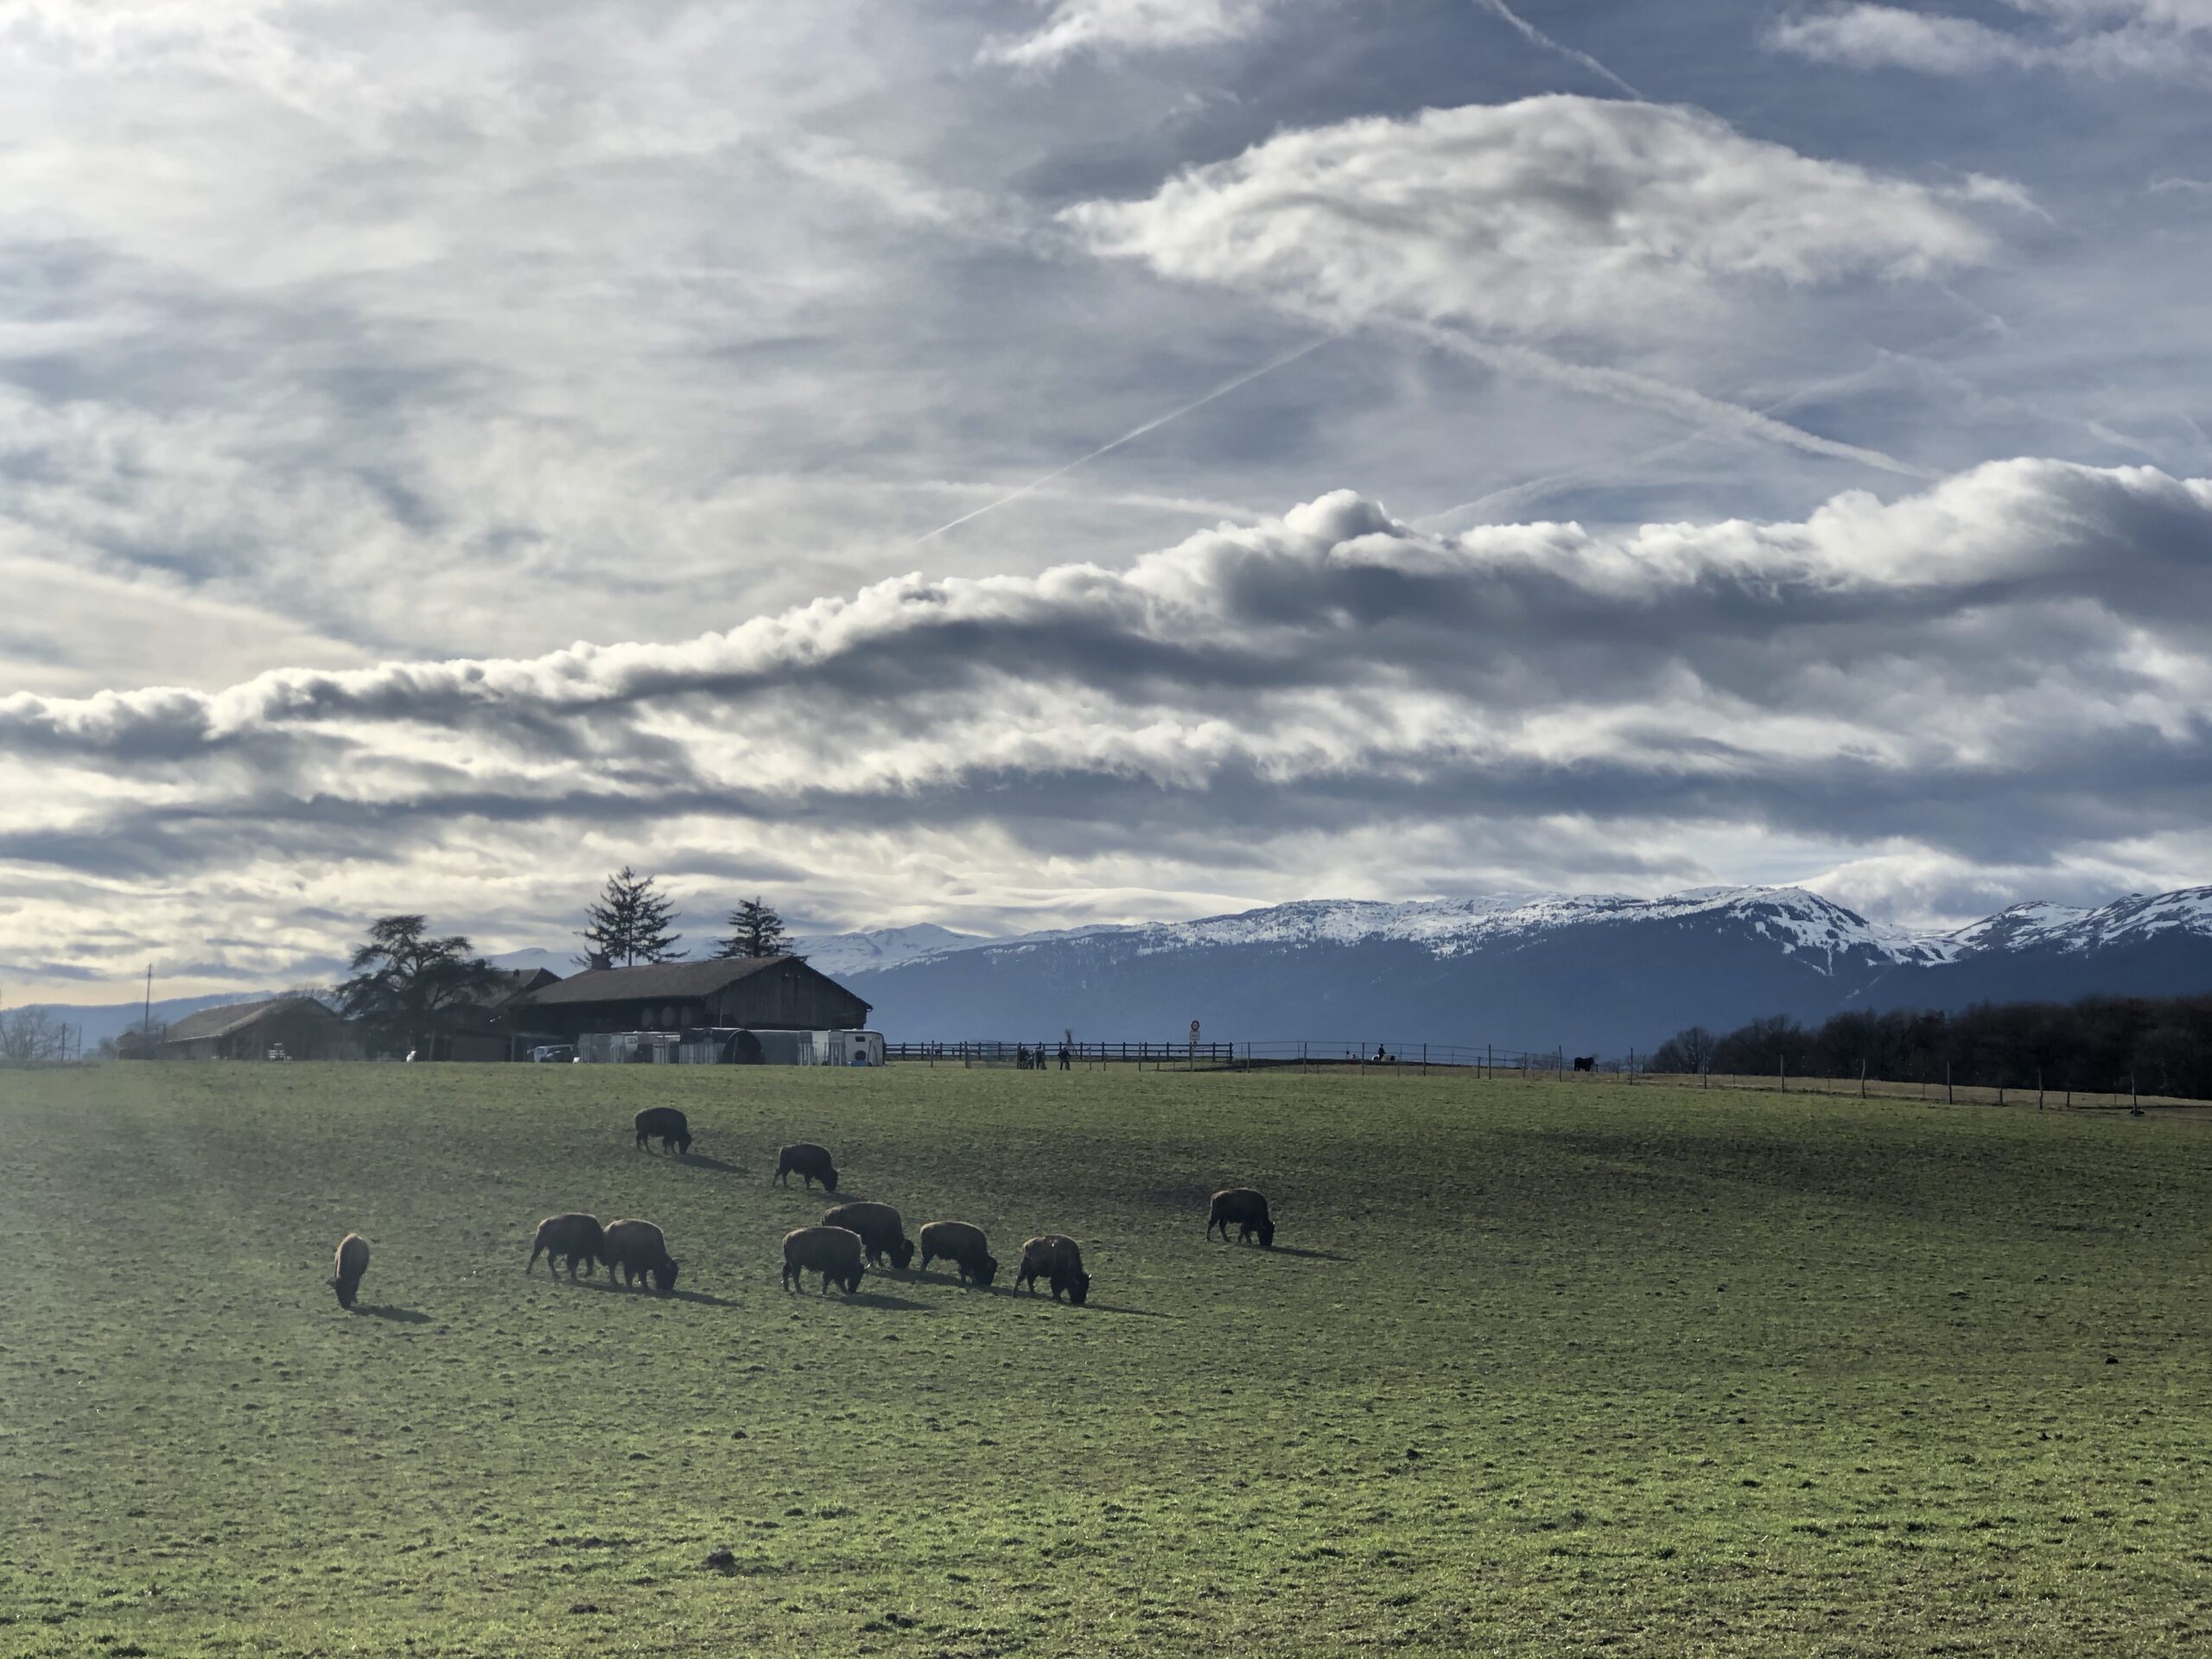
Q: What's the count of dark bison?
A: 10